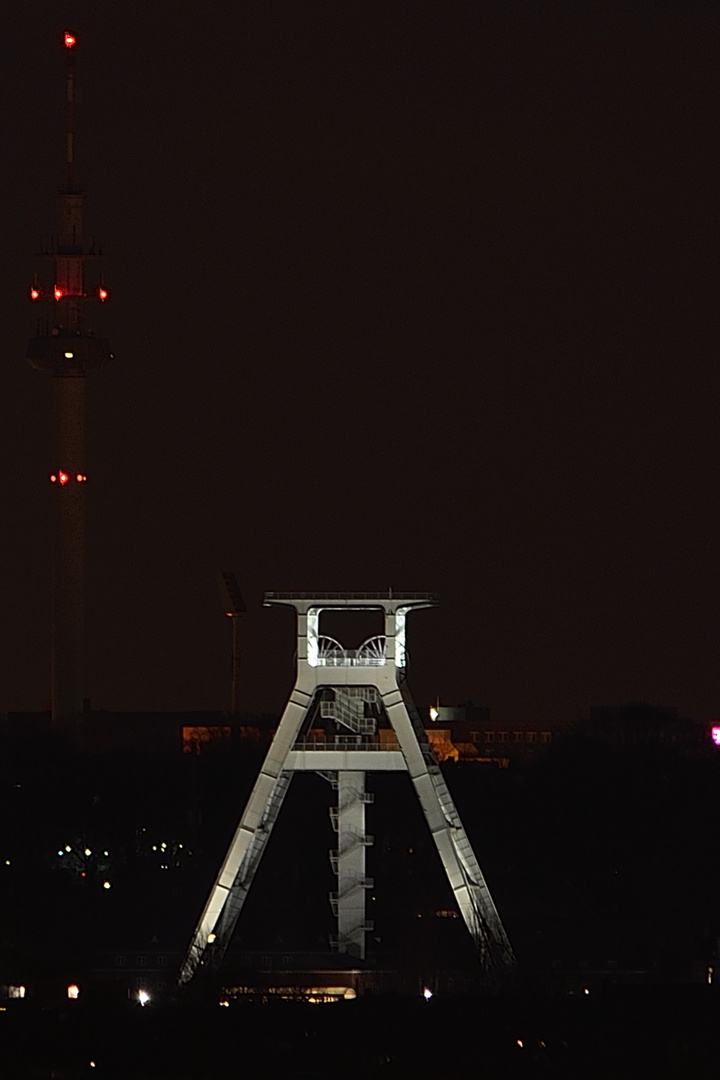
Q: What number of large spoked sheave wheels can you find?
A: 2